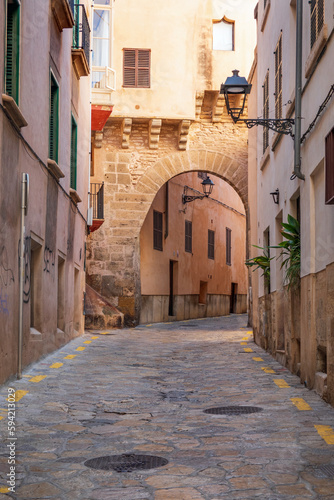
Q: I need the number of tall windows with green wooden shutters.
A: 3